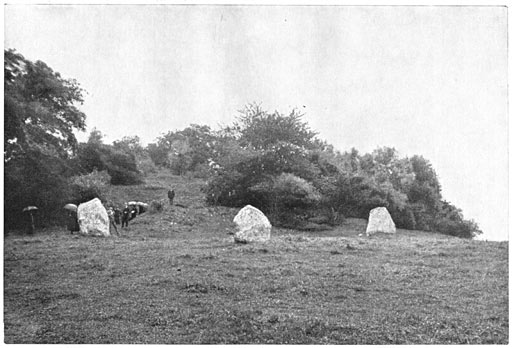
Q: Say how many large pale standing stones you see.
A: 3